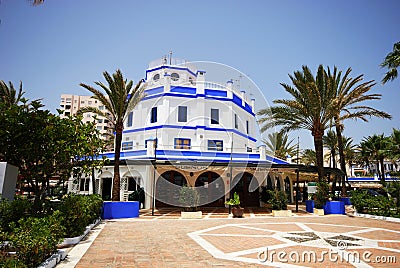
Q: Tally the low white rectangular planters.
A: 3